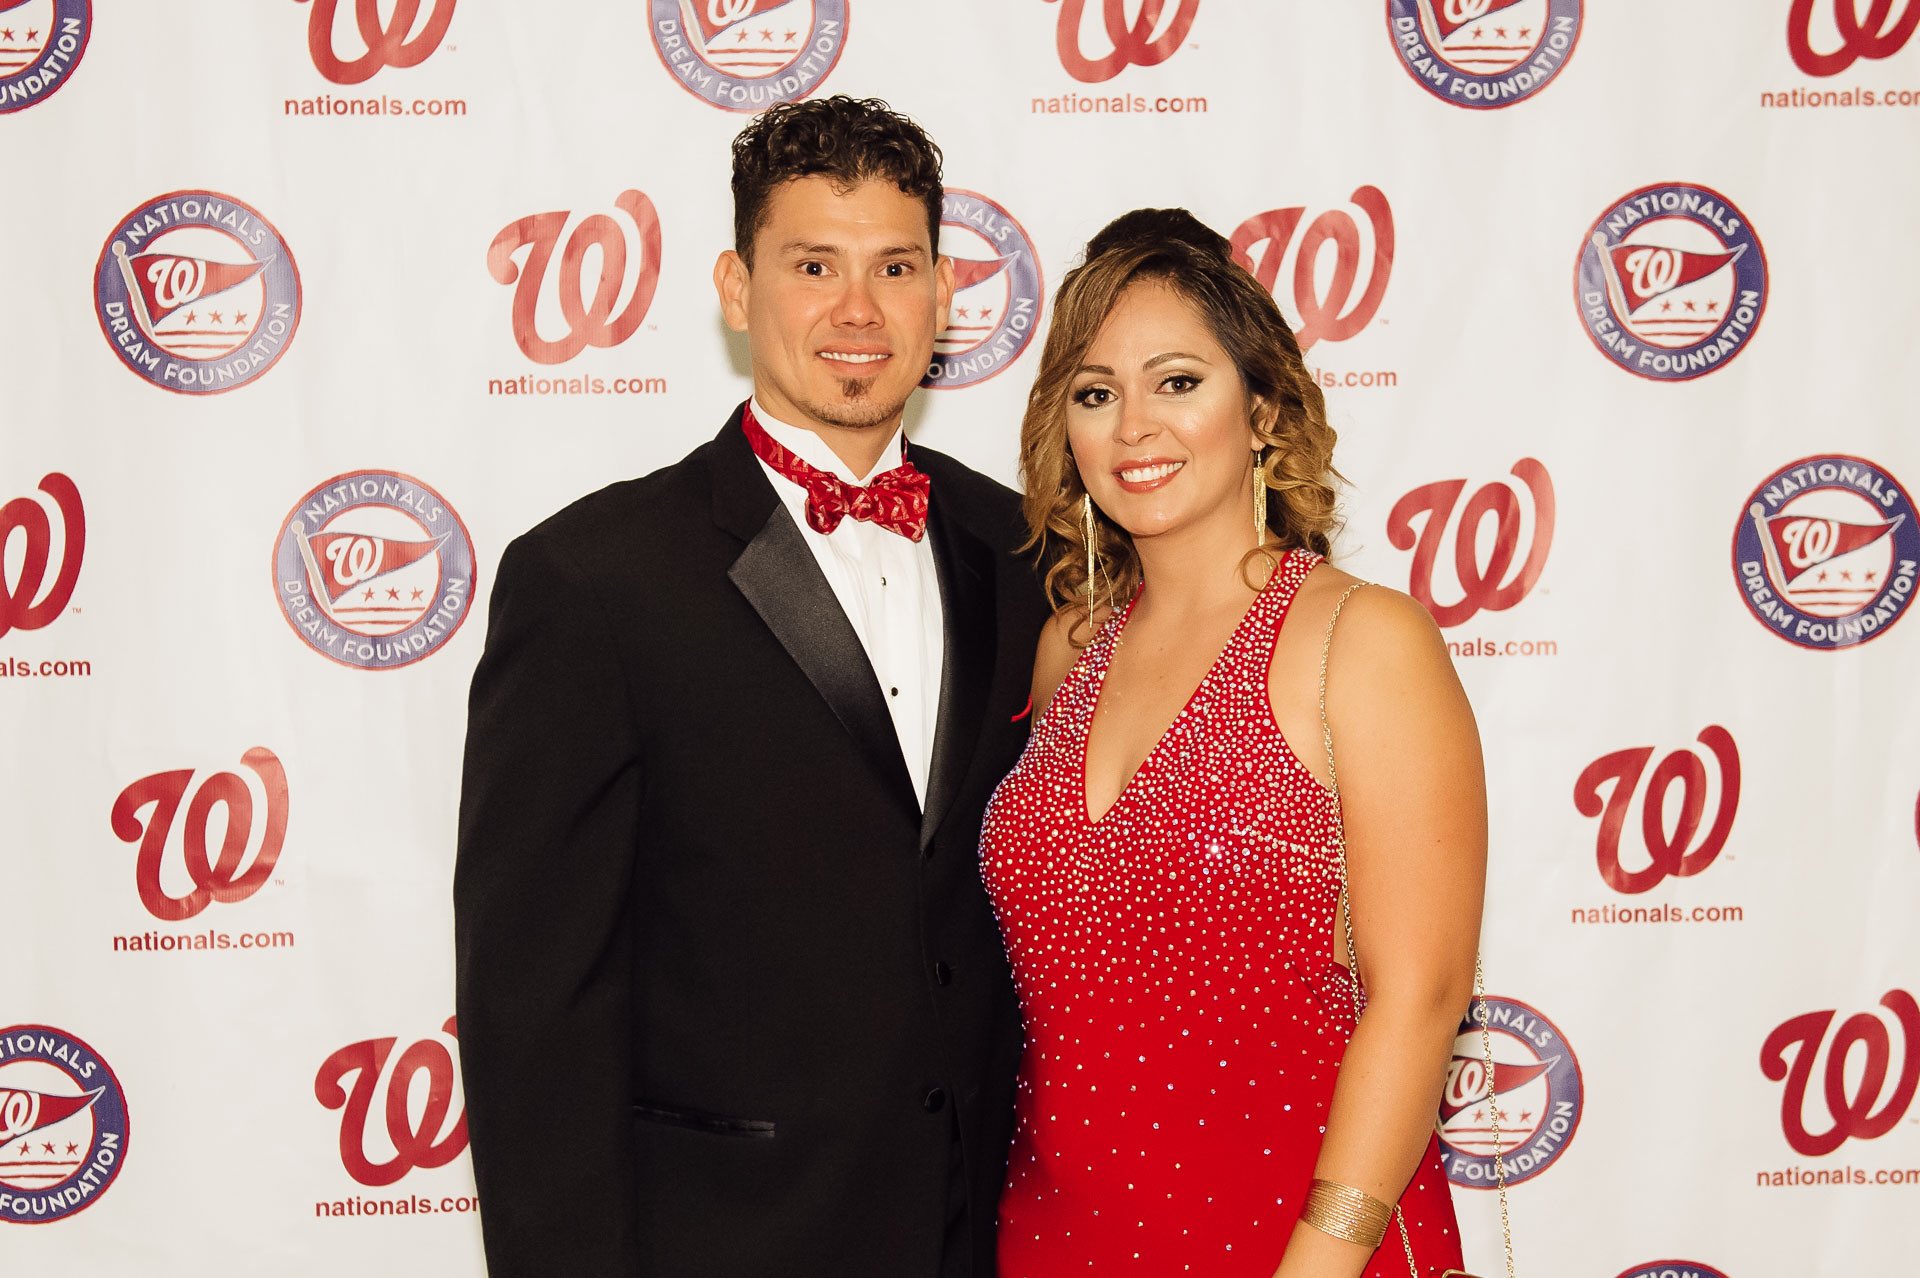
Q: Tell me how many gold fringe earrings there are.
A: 2